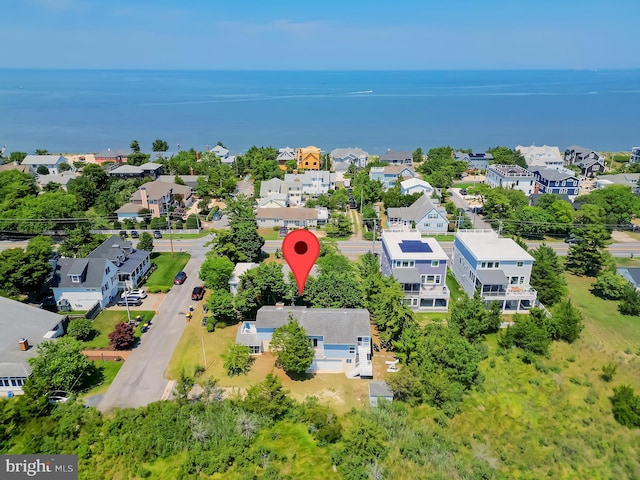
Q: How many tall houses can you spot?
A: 2